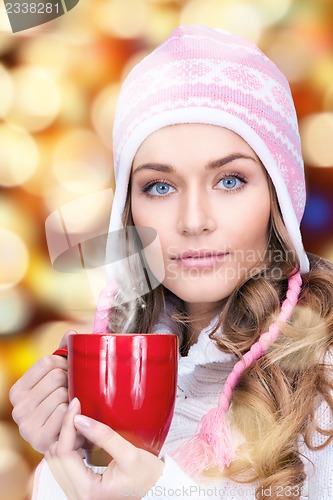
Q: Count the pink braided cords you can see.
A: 2